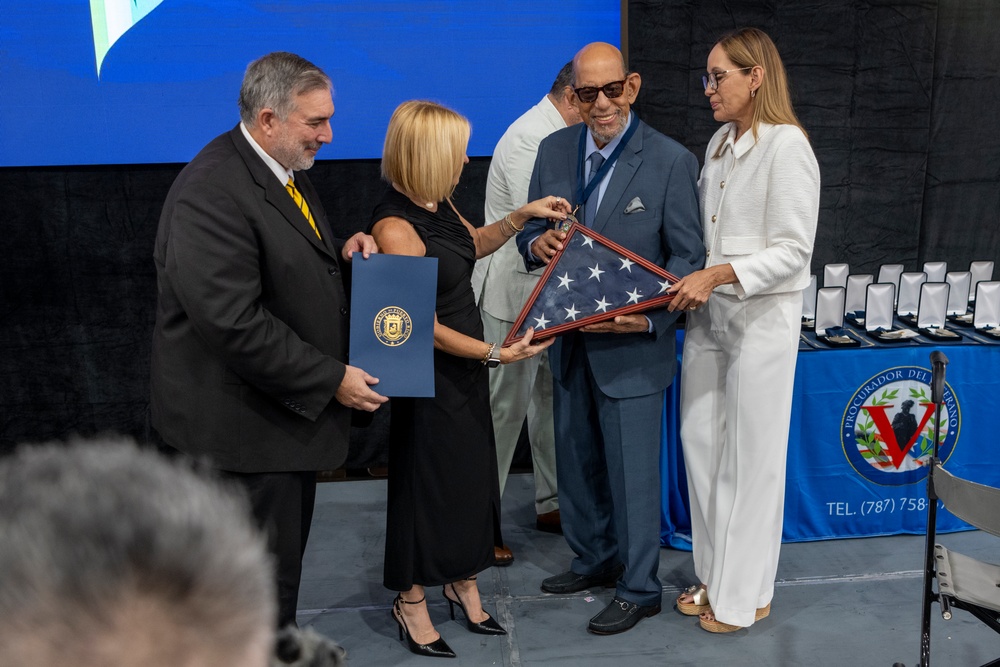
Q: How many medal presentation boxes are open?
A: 12